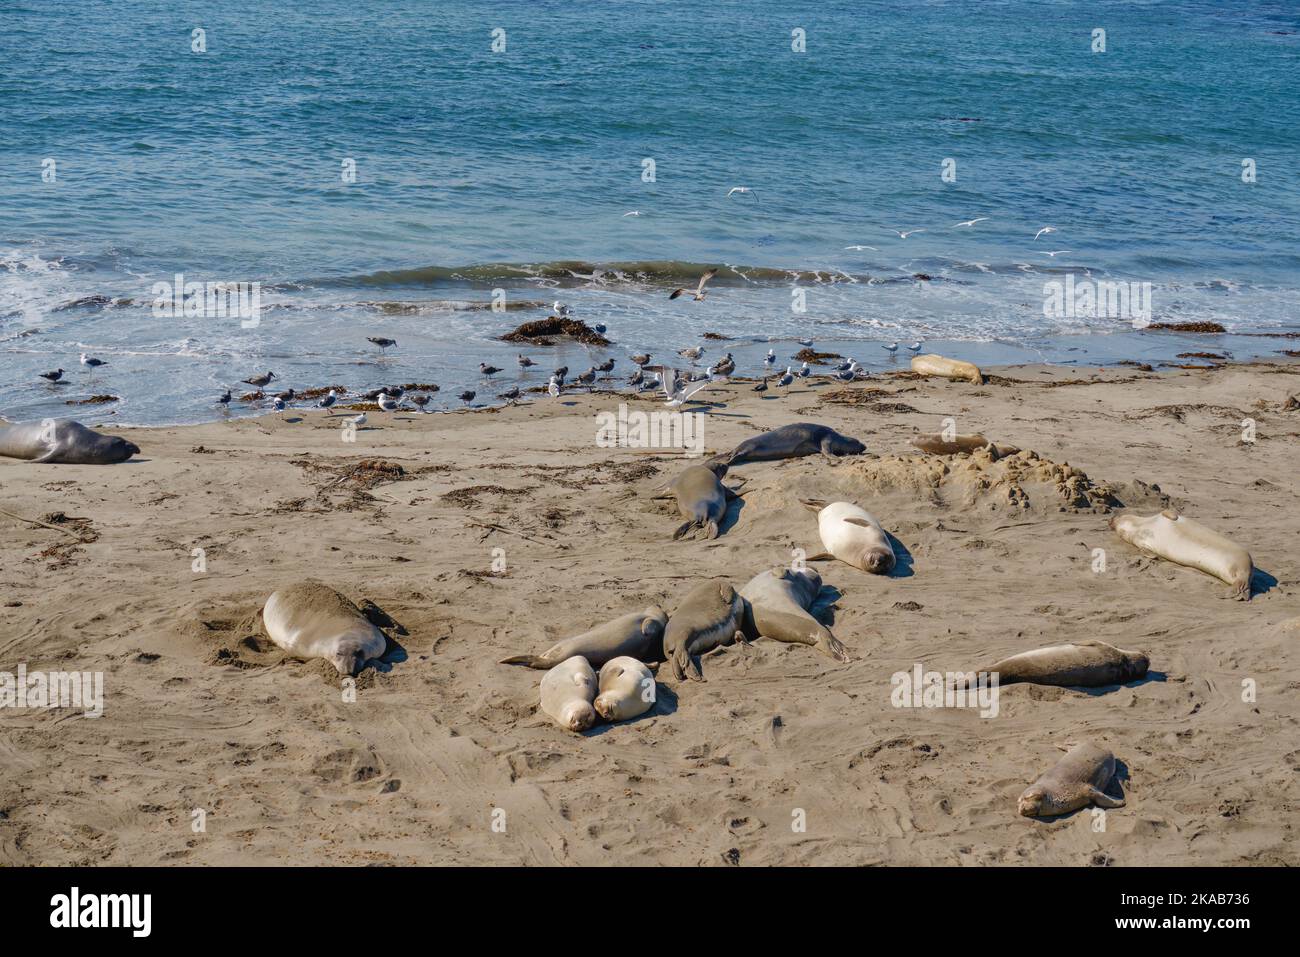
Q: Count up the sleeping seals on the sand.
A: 15